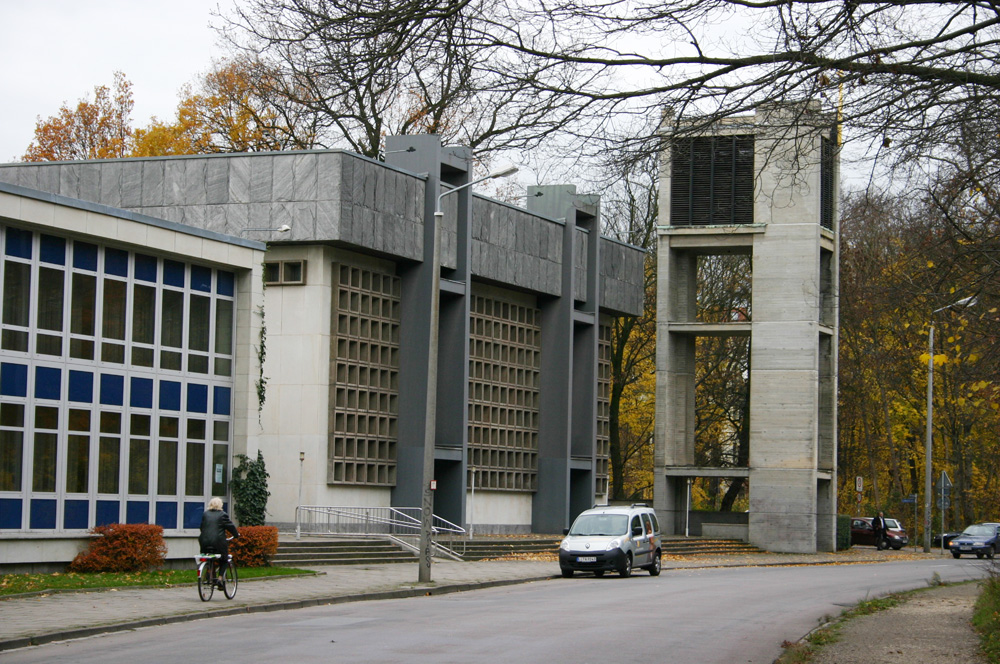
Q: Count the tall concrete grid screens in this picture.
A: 3